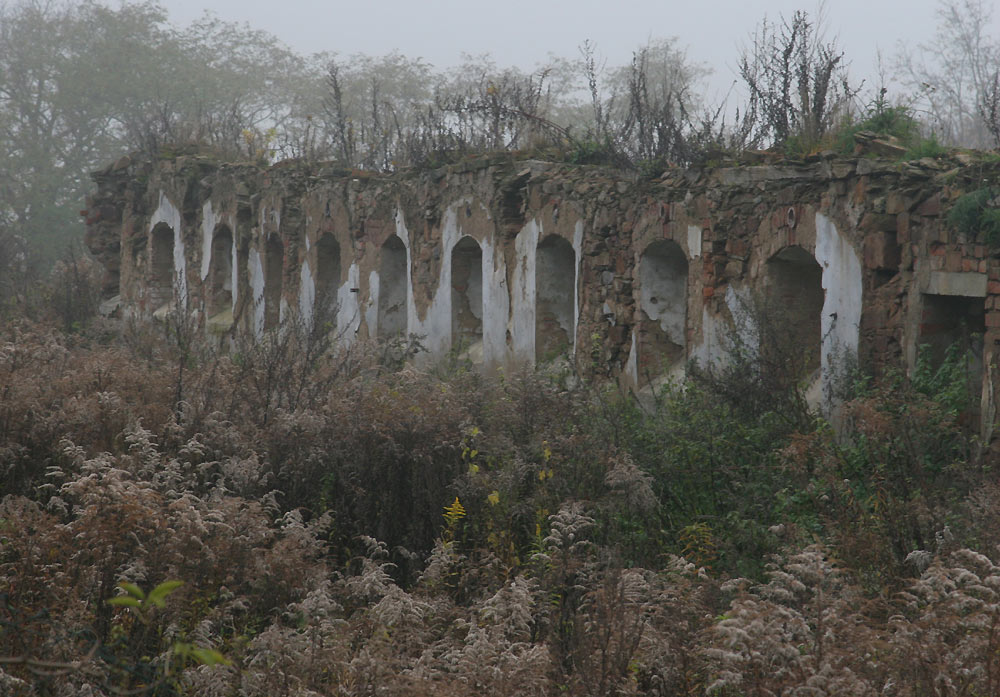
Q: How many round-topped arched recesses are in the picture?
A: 9